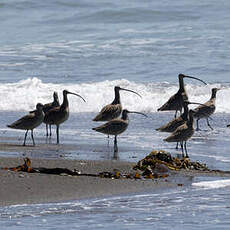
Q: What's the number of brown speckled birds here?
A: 9